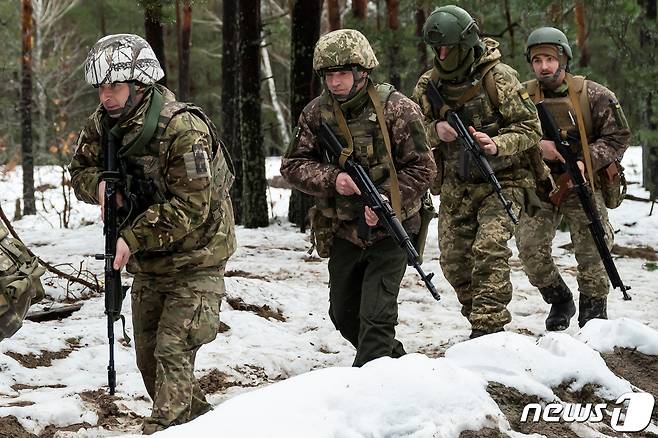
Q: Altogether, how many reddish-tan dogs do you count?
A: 0